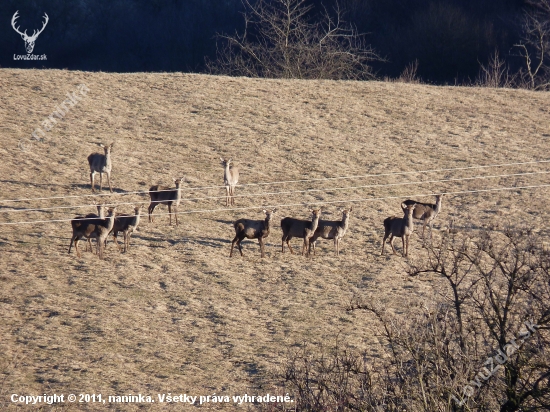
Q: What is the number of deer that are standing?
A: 11